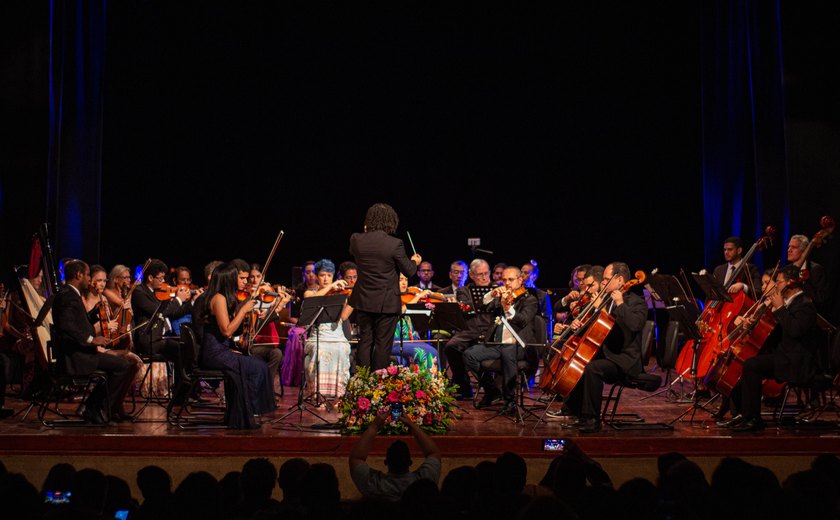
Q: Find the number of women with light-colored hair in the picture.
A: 1